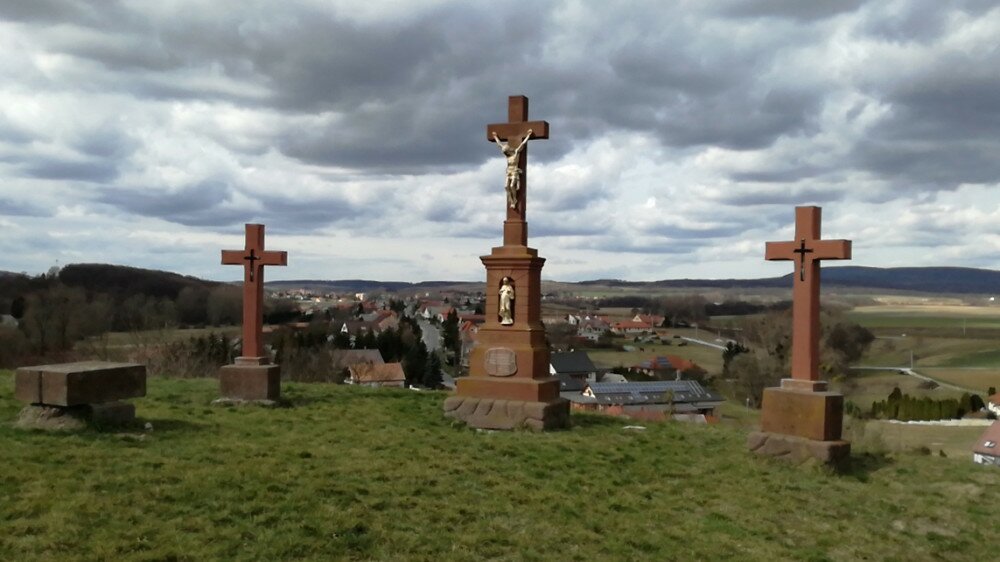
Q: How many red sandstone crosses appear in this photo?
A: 3